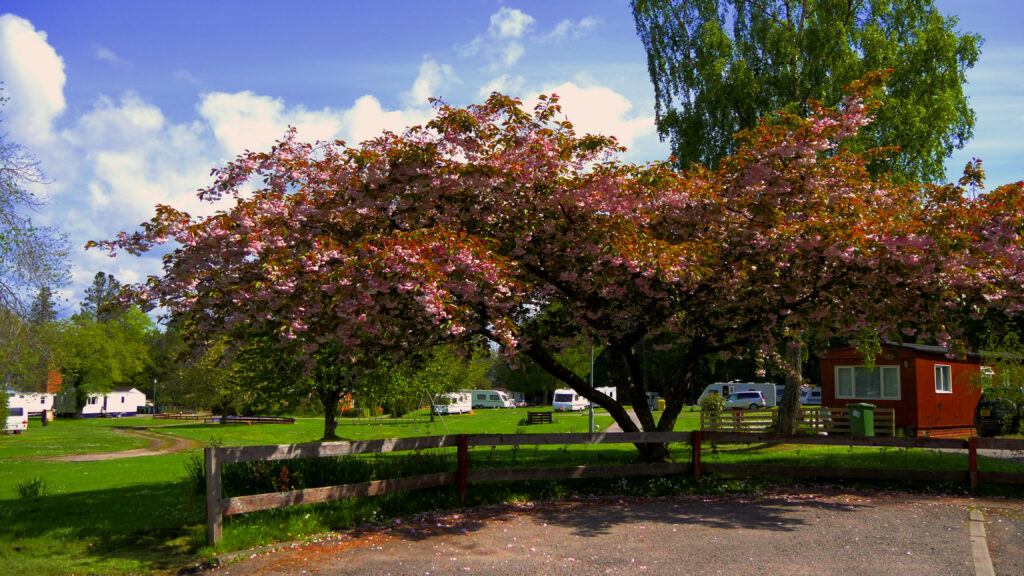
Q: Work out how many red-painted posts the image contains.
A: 3